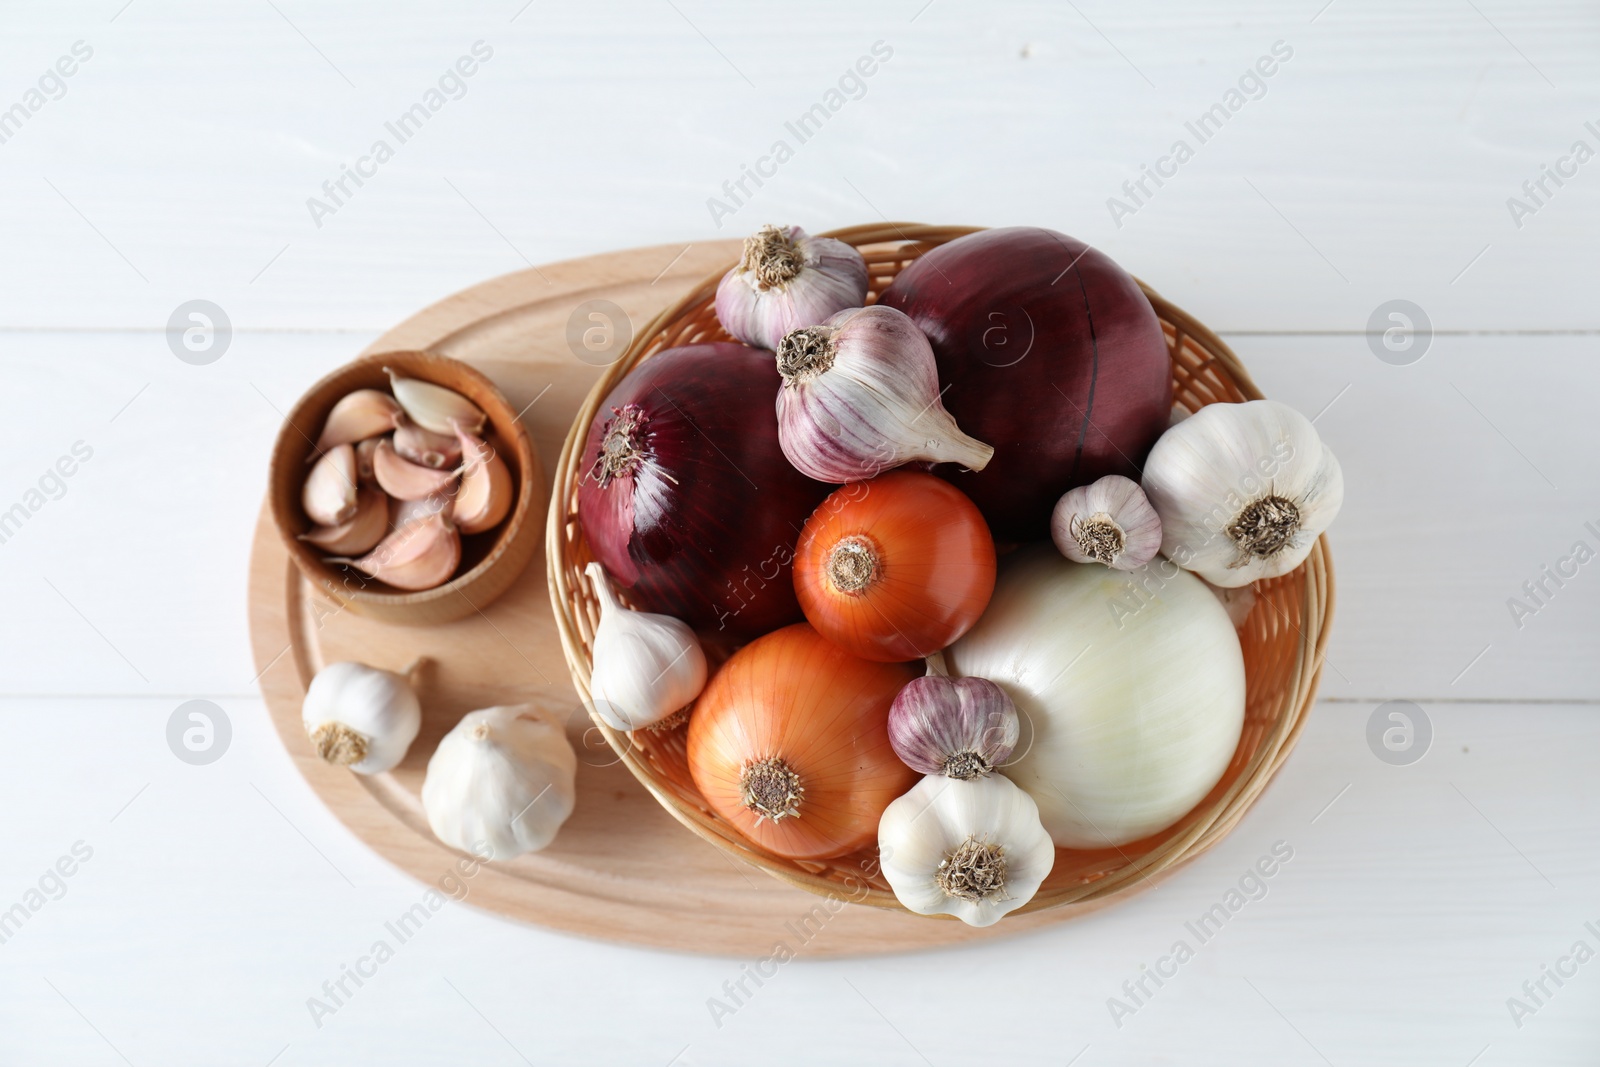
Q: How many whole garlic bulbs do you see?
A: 9